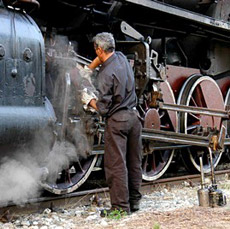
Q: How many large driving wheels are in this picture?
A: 3